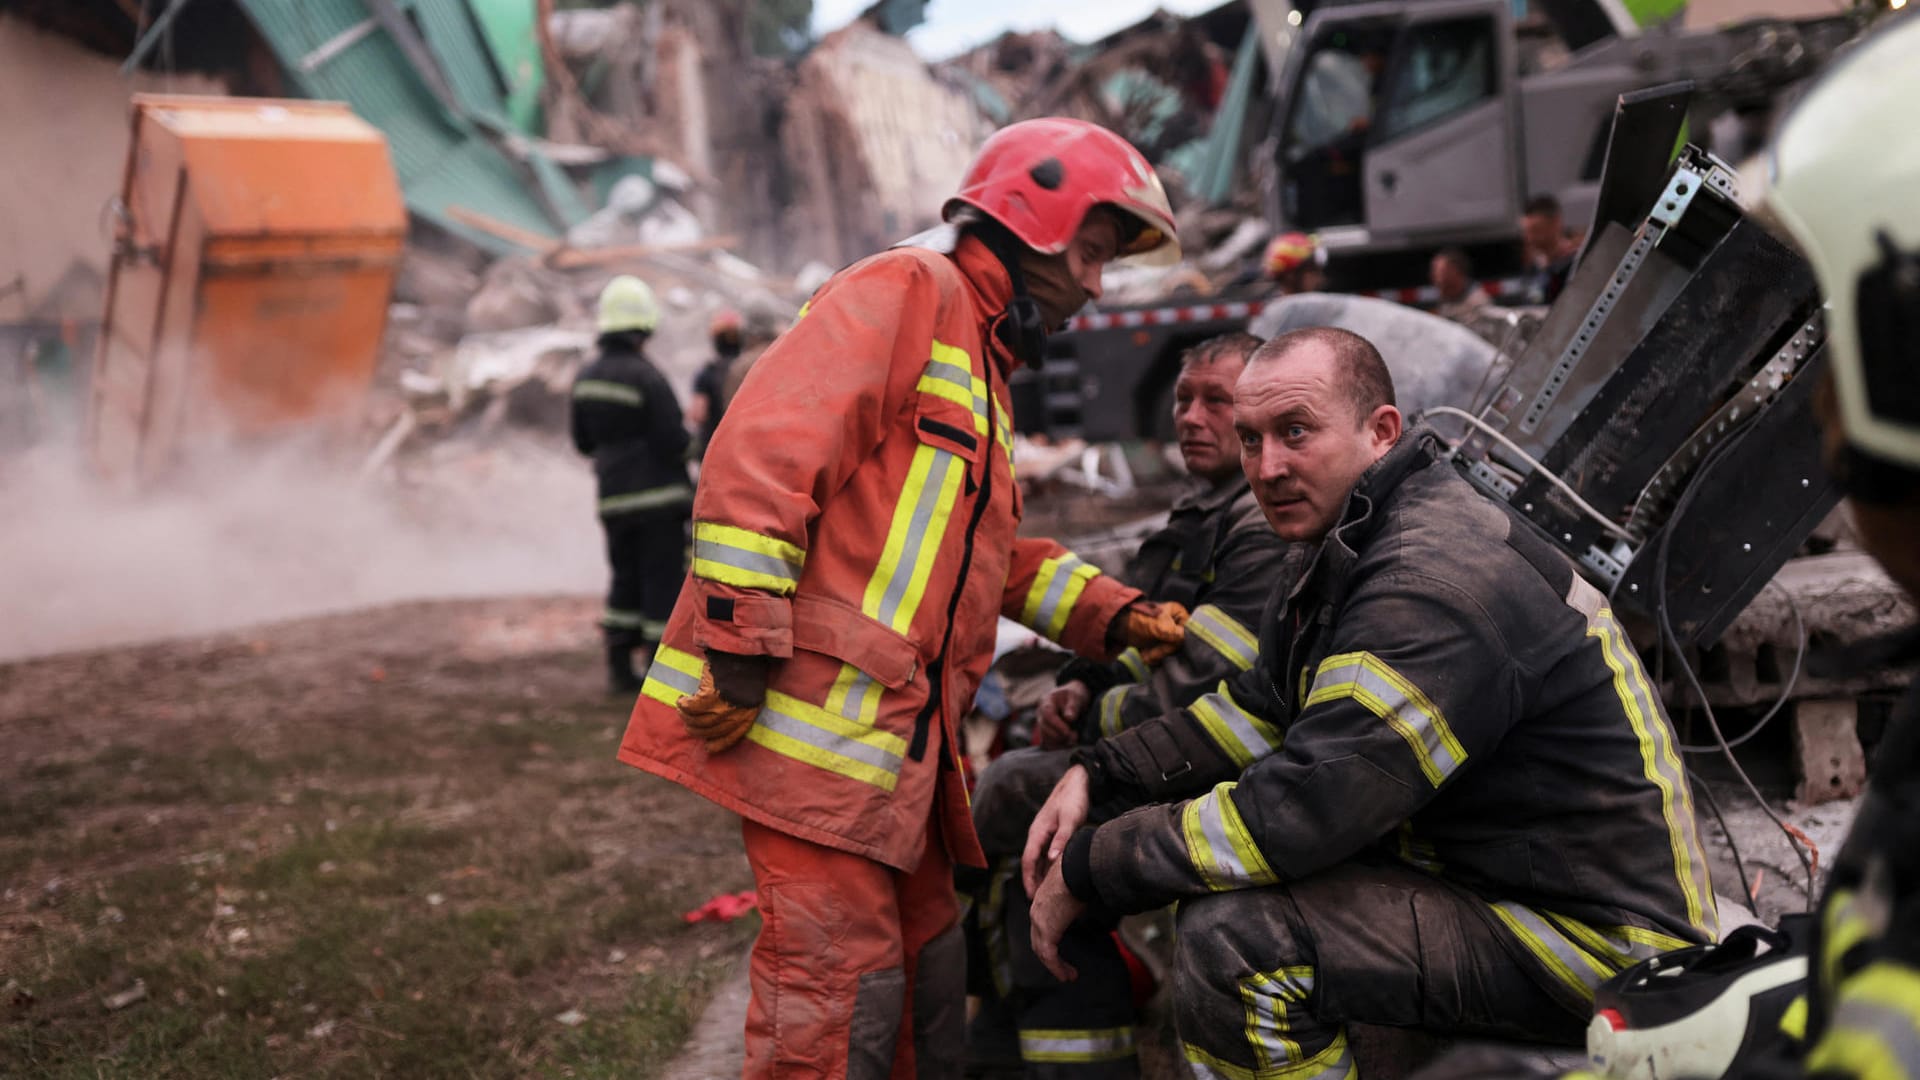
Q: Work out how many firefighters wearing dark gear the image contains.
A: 4